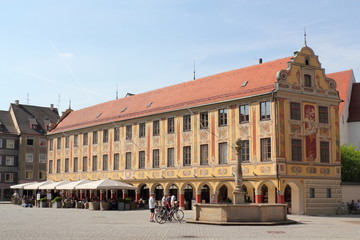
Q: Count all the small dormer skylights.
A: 4